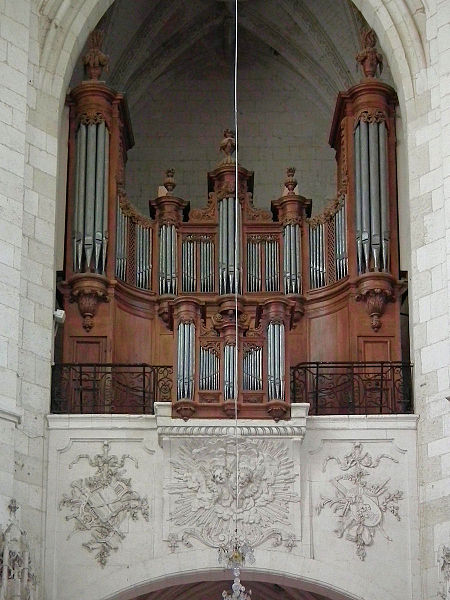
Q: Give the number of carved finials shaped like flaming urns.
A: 5